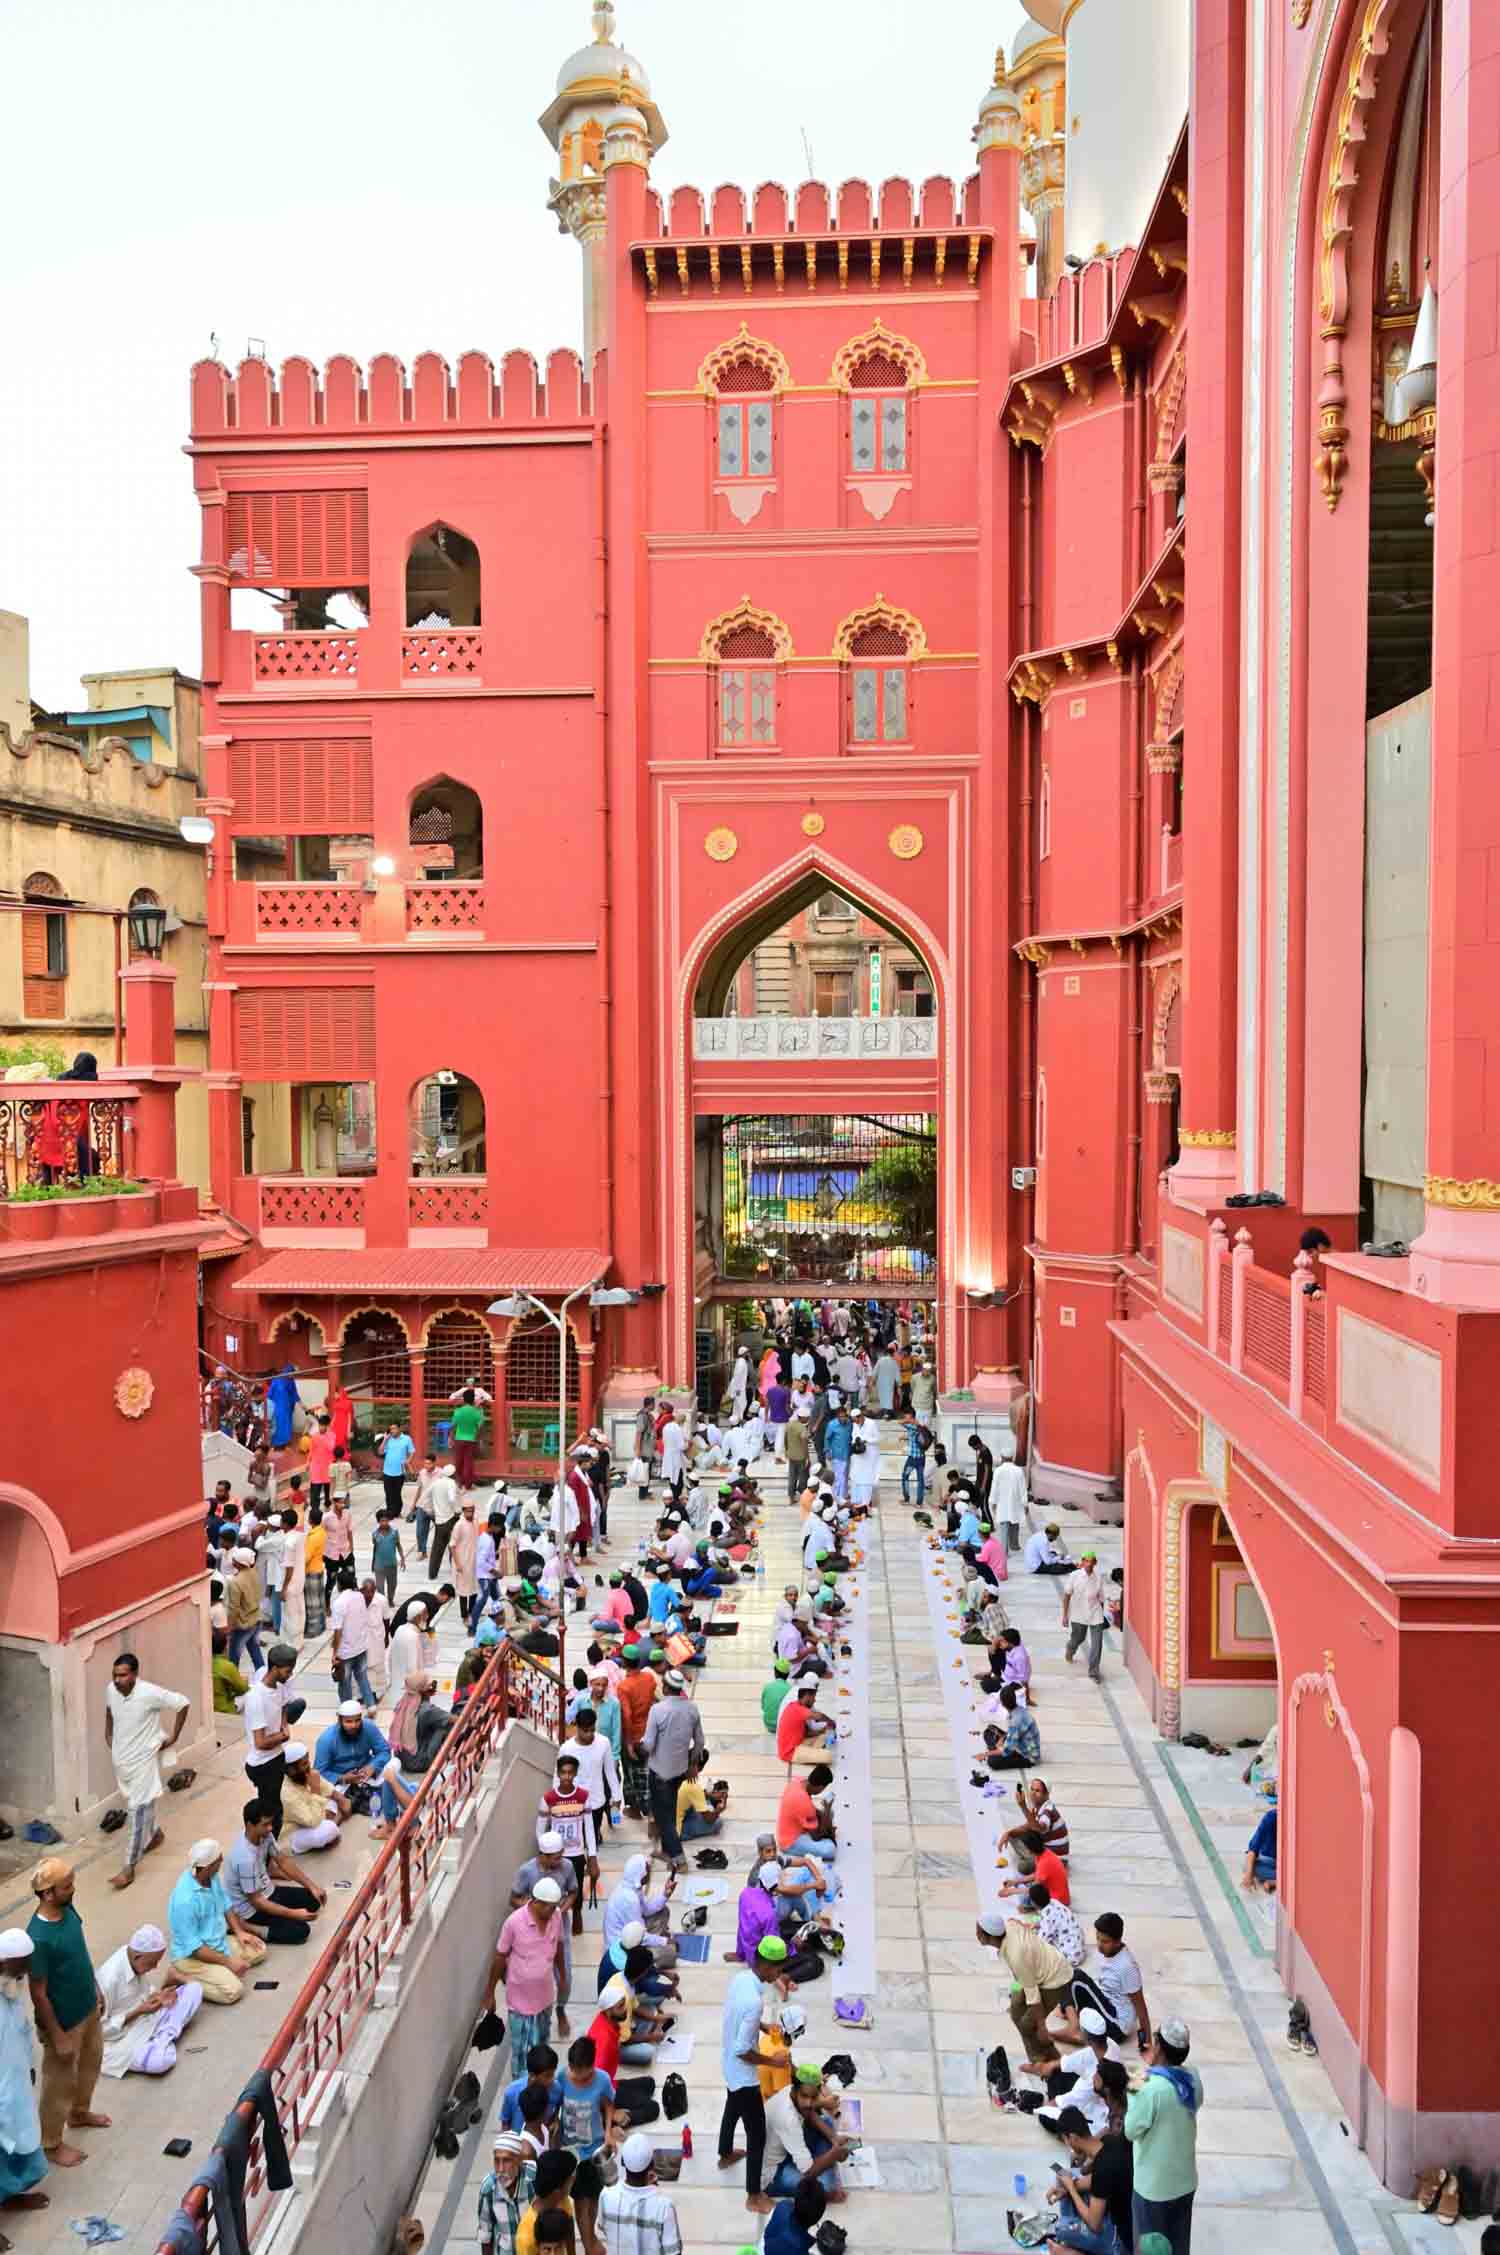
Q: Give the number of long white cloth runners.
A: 2